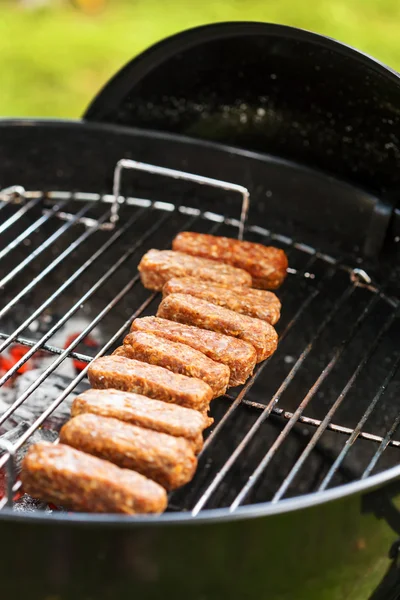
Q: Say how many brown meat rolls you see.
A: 10